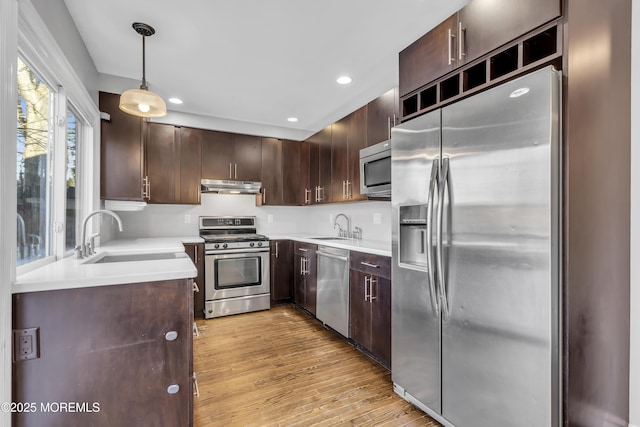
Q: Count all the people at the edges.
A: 0